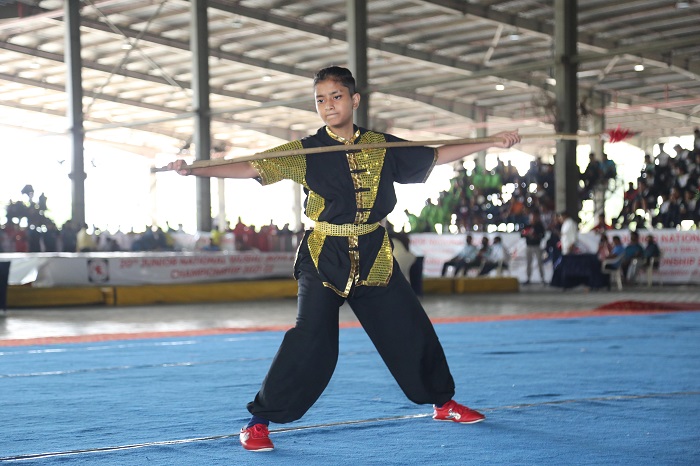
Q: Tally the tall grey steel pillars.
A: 4